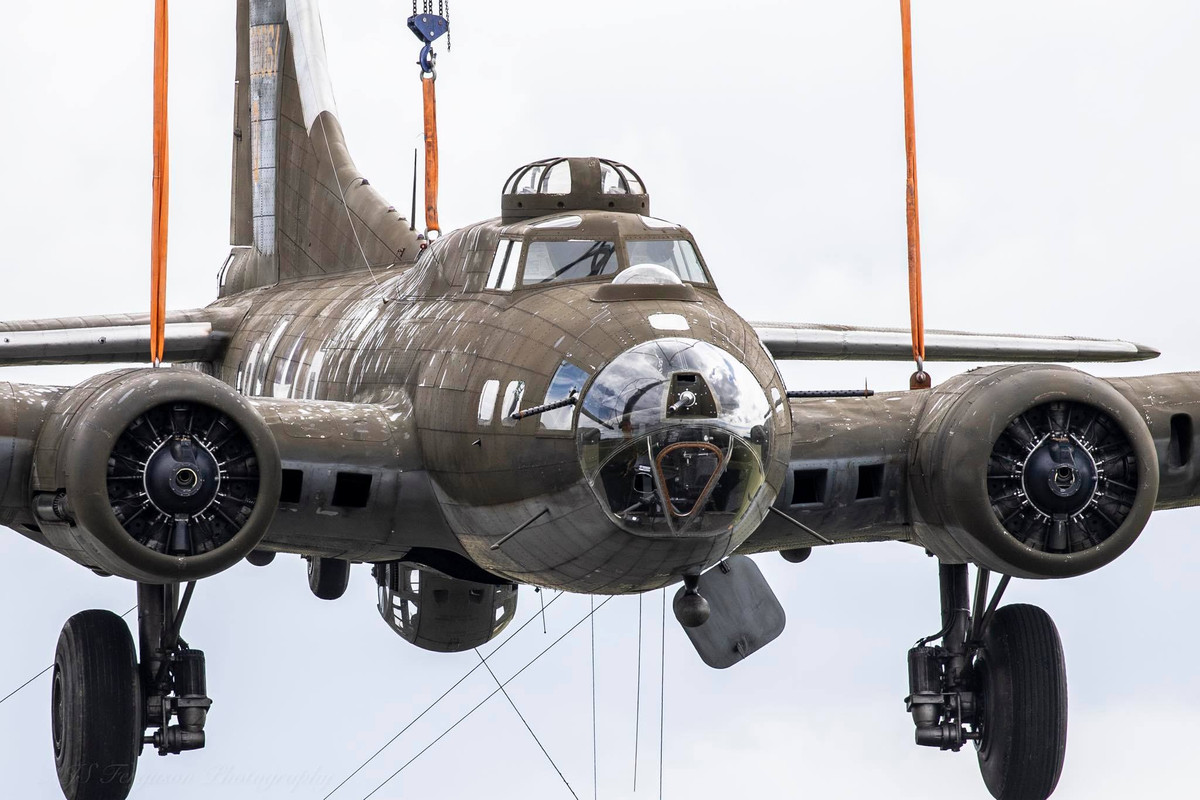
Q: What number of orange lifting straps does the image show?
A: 3